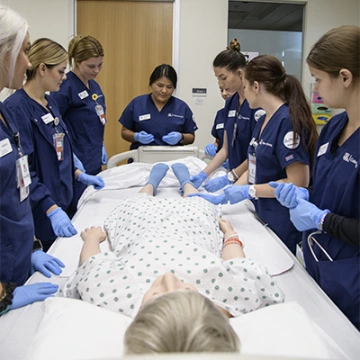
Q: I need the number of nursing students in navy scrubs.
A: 8